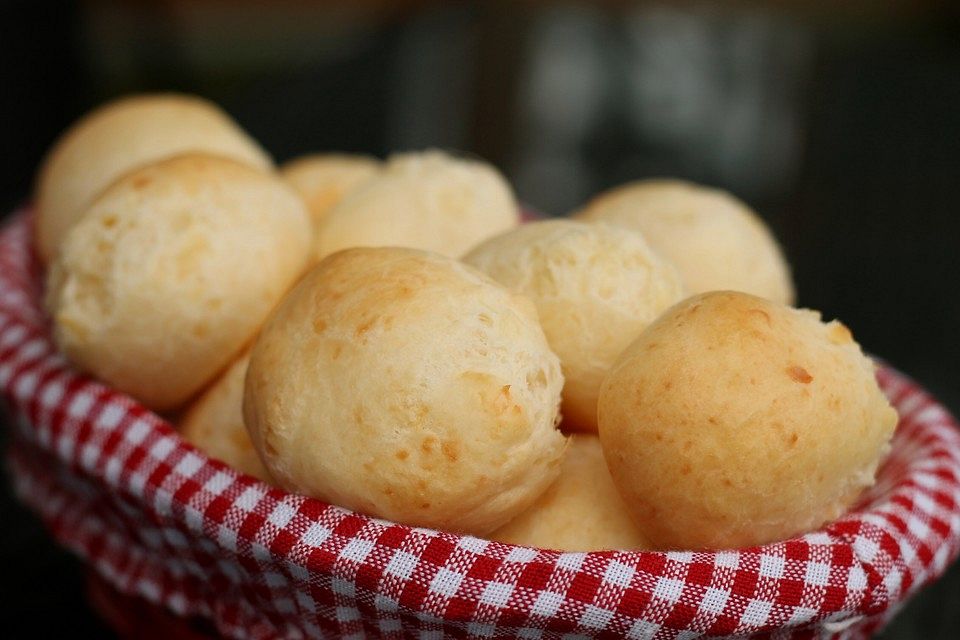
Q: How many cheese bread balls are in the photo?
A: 10